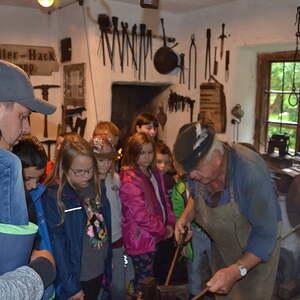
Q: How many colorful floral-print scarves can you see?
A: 1